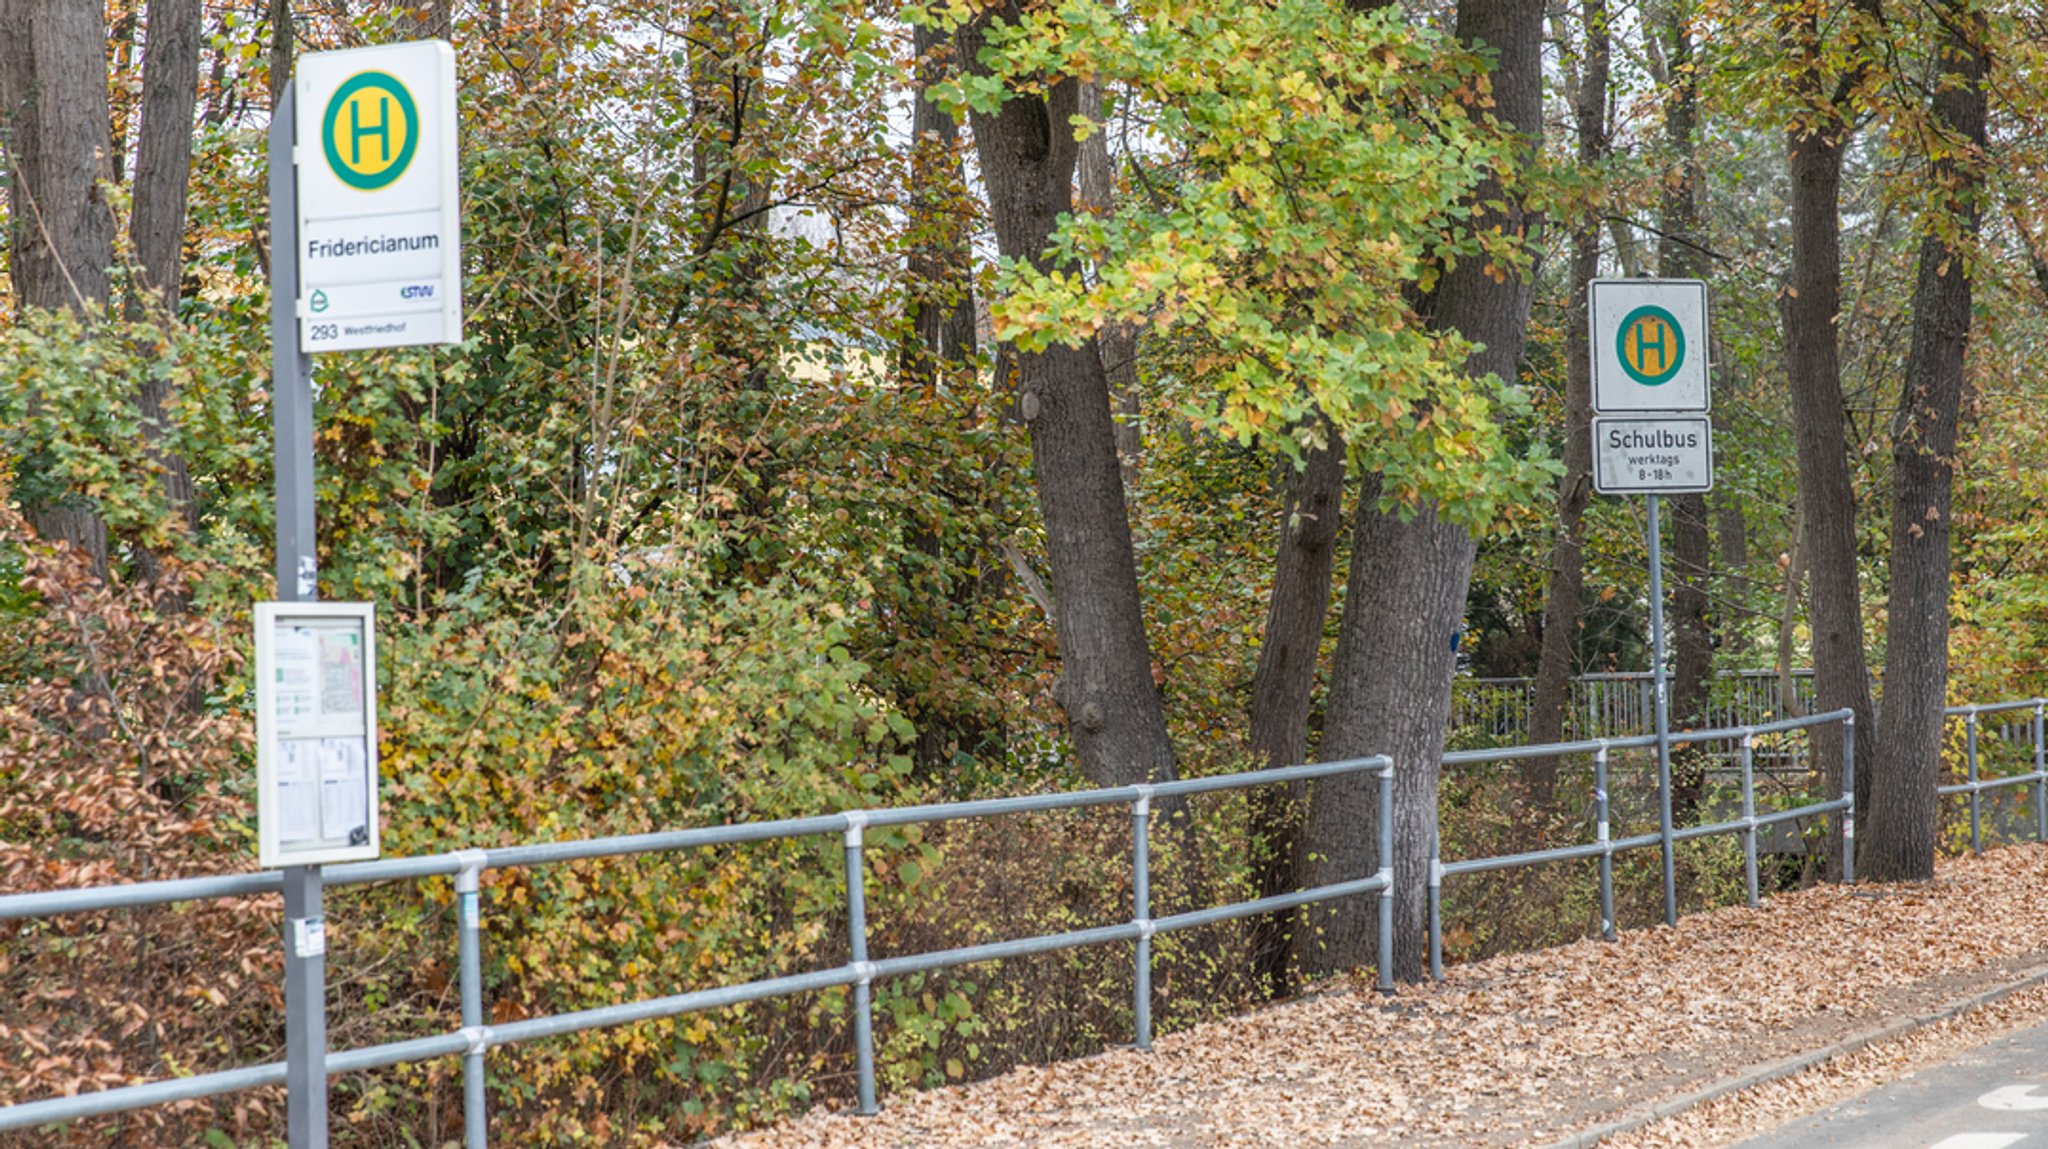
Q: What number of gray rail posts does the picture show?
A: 10